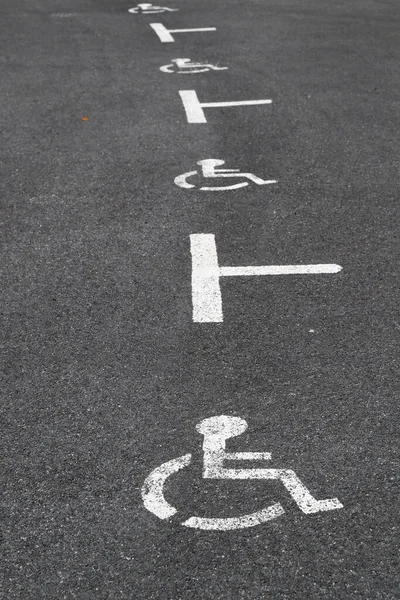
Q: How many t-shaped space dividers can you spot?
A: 3